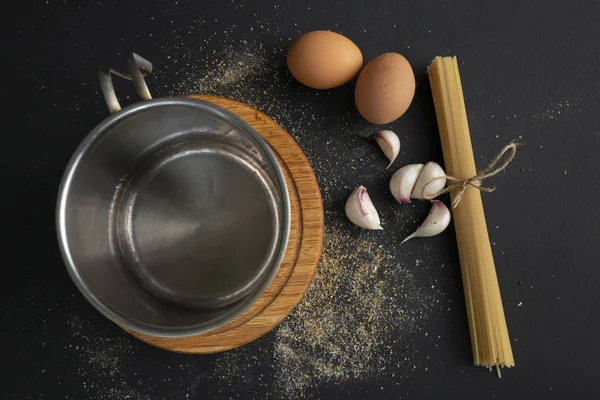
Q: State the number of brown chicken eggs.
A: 2